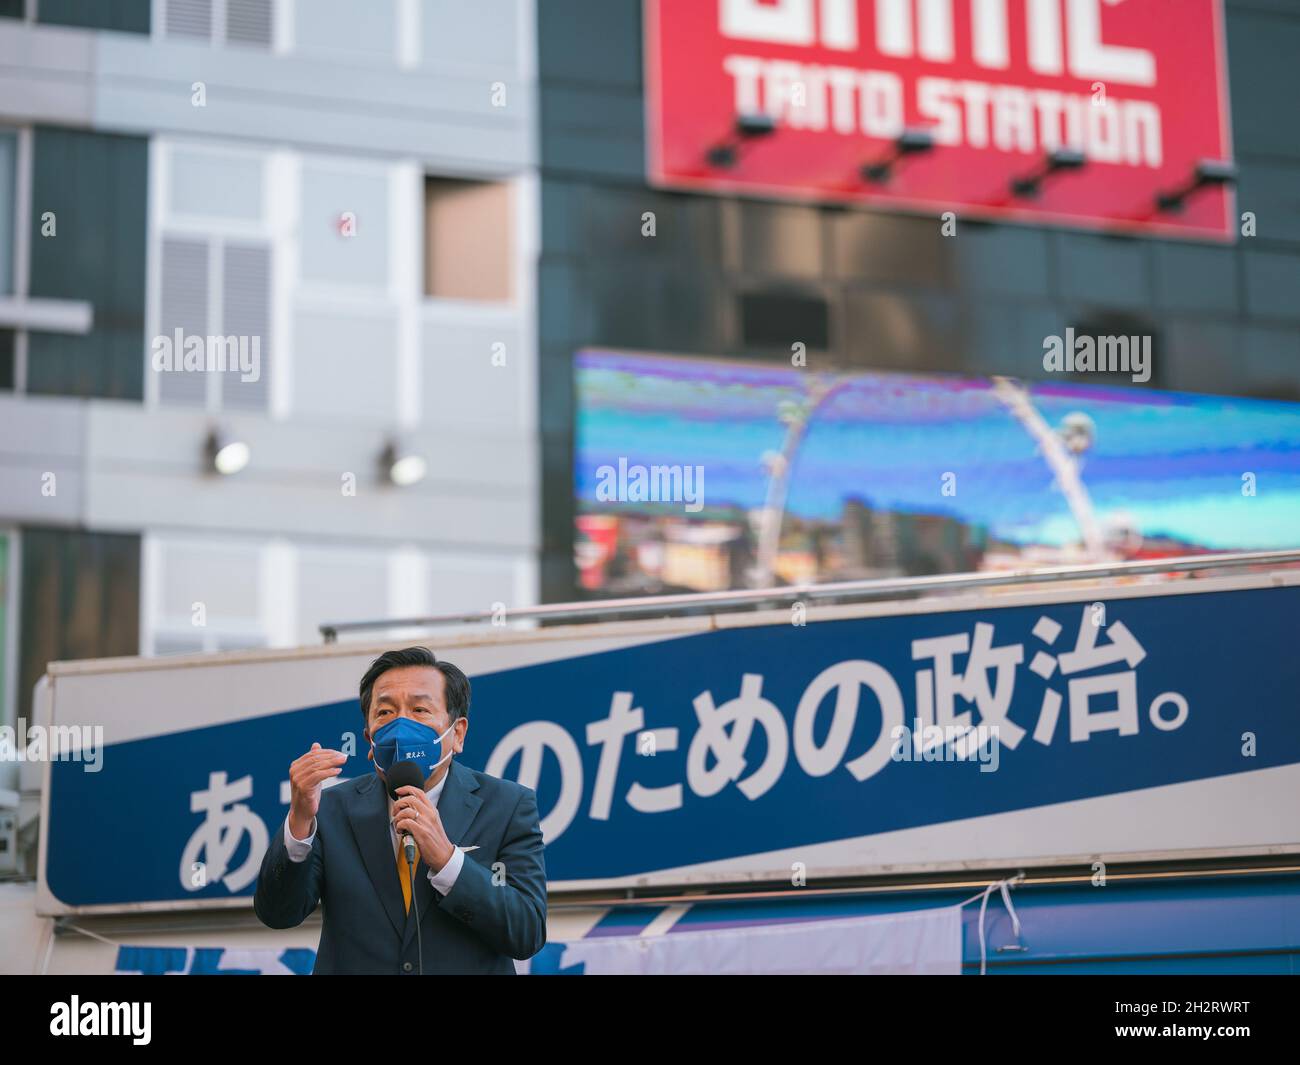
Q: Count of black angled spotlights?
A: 4